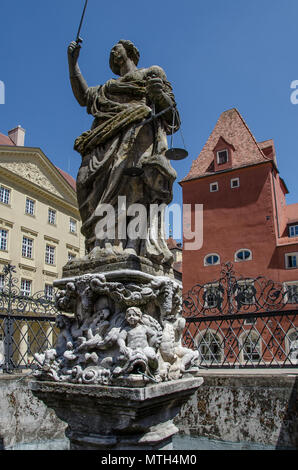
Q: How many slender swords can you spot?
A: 1